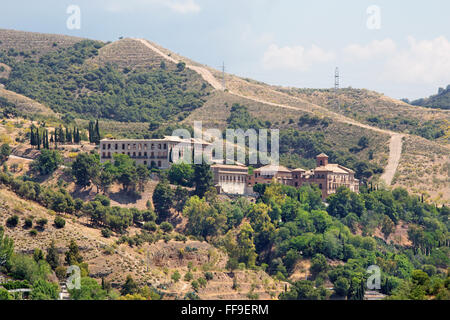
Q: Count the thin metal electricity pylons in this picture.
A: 2